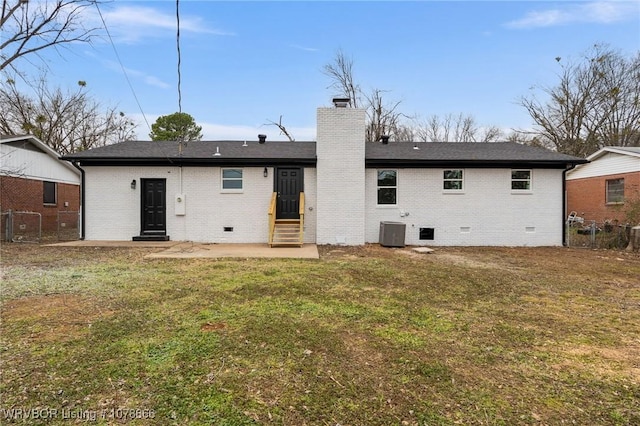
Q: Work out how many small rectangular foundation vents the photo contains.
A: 3